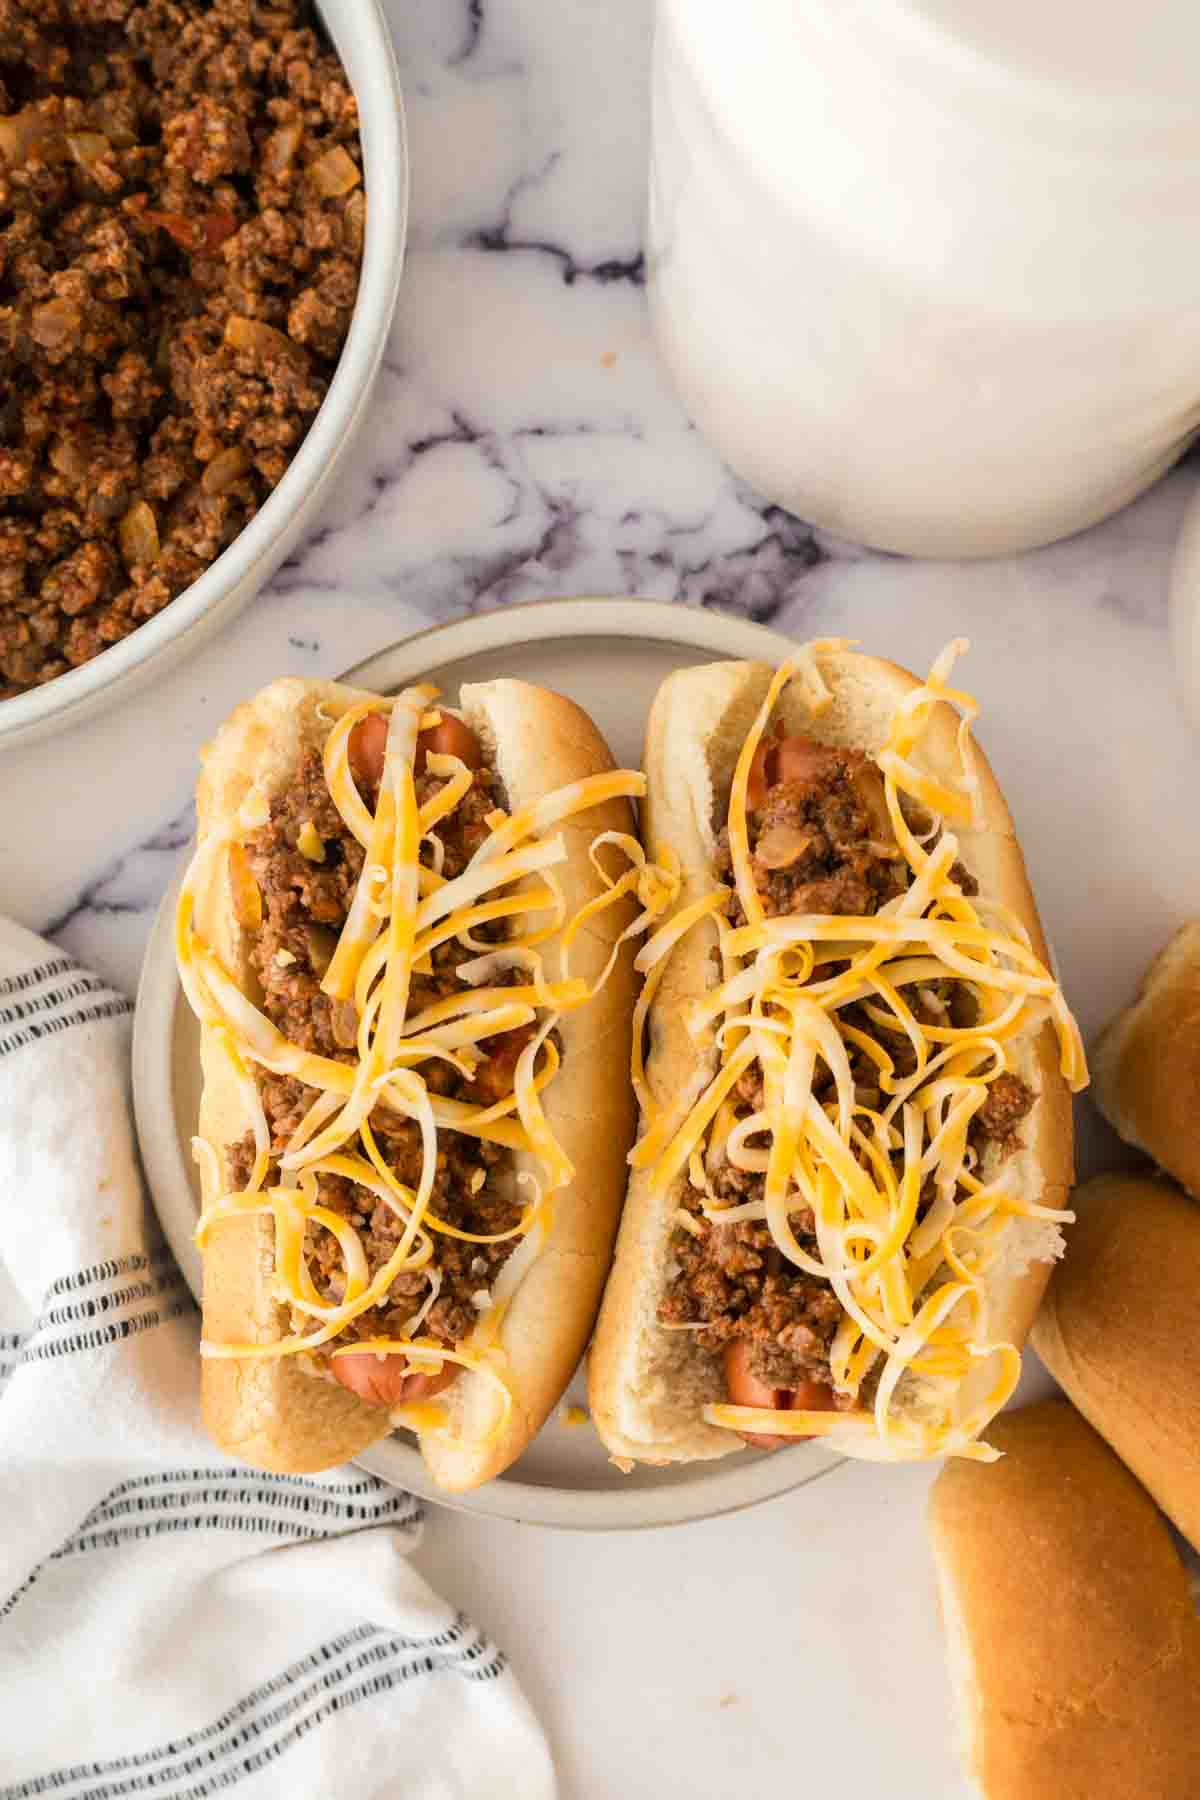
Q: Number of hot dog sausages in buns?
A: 2